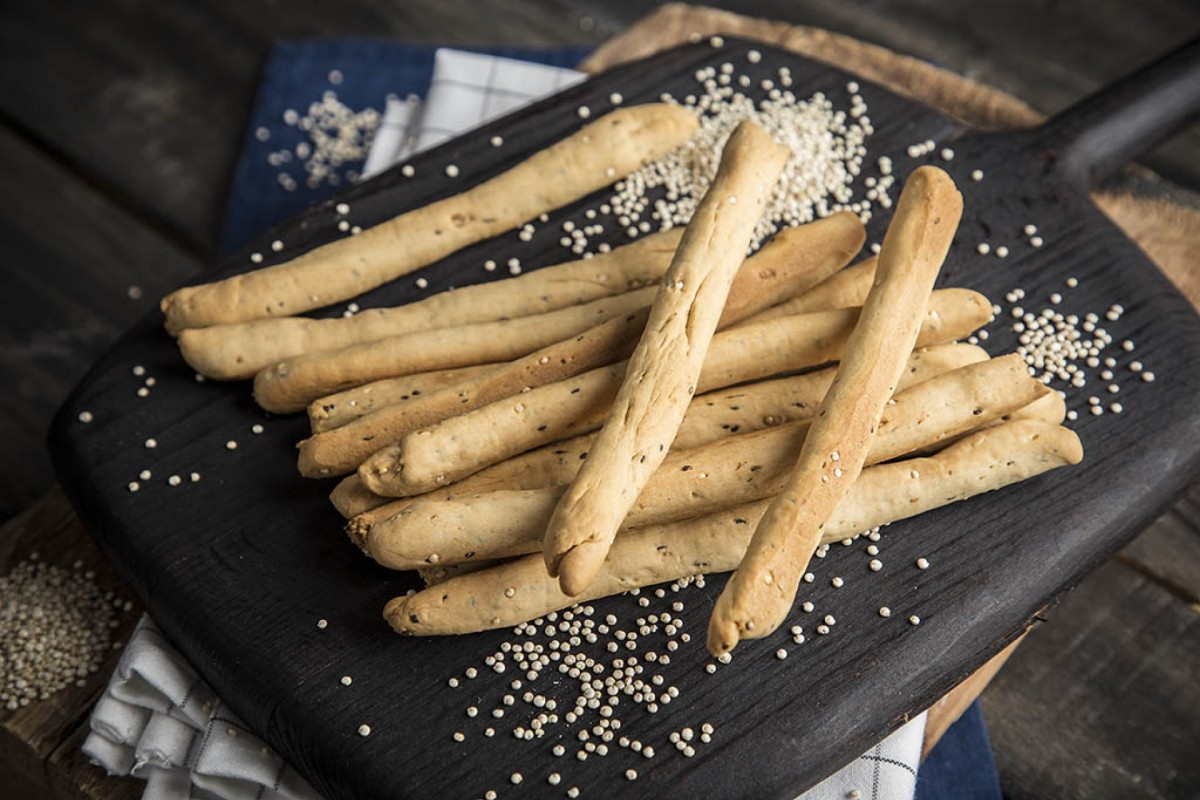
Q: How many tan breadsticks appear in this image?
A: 13